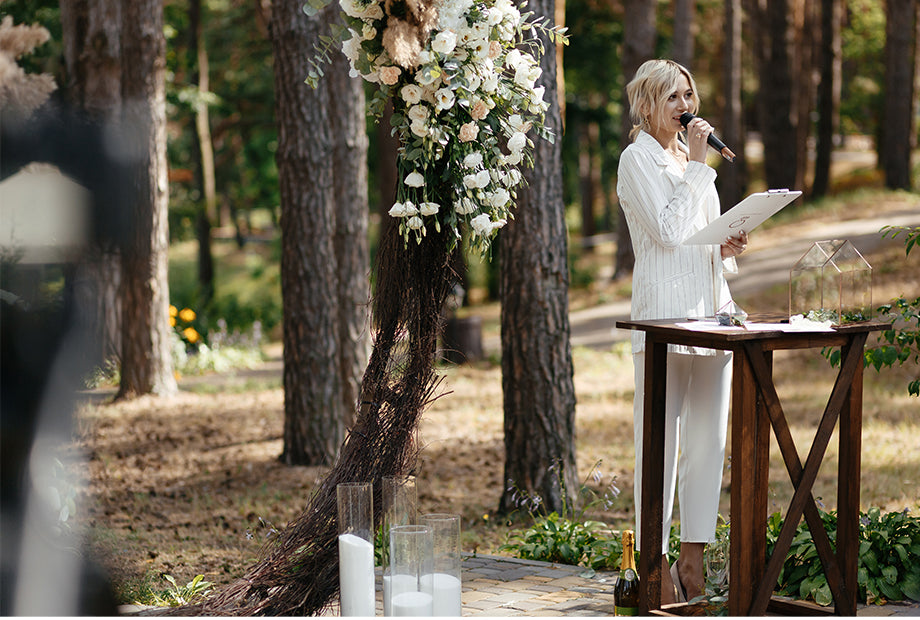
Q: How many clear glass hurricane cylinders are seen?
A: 4